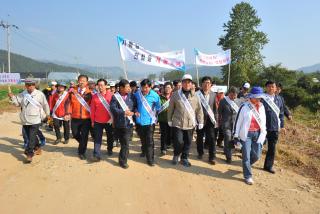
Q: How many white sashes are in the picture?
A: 12